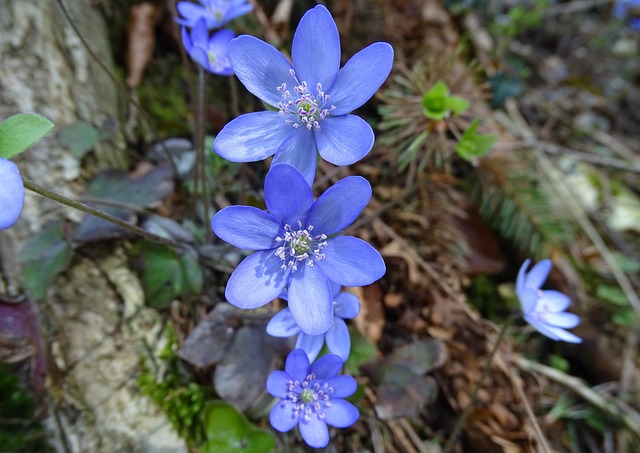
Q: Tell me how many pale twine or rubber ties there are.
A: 0